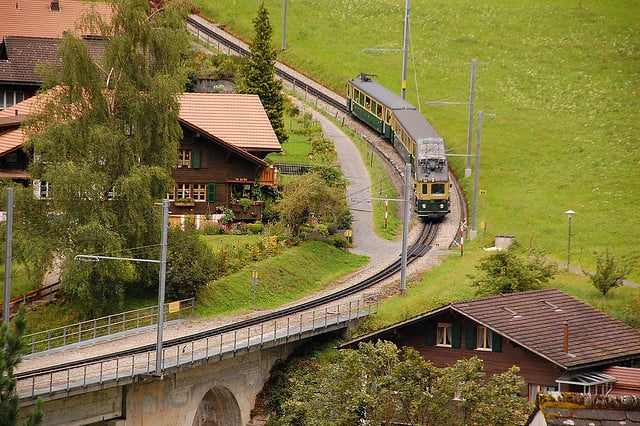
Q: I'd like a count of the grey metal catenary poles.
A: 7